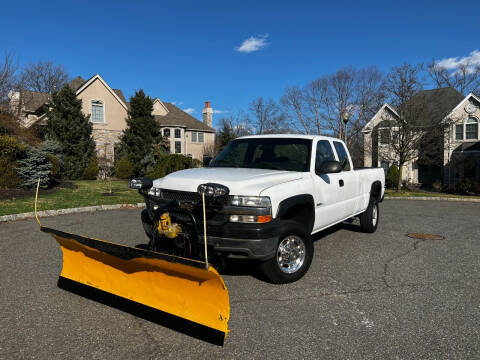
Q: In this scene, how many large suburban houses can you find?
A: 2